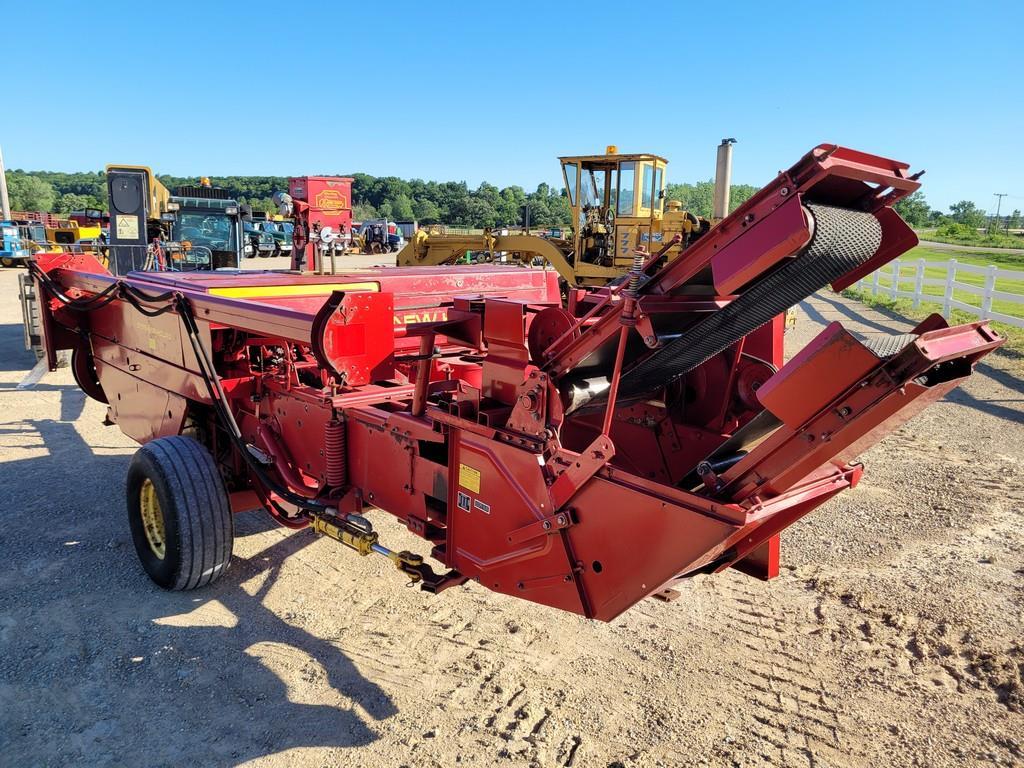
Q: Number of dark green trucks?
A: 3